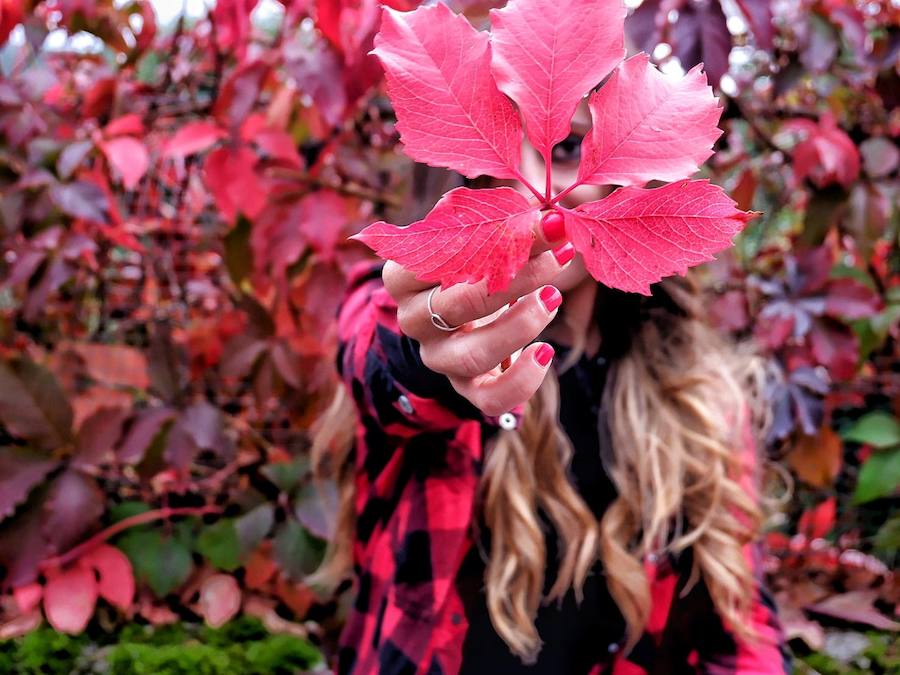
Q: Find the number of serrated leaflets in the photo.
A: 5